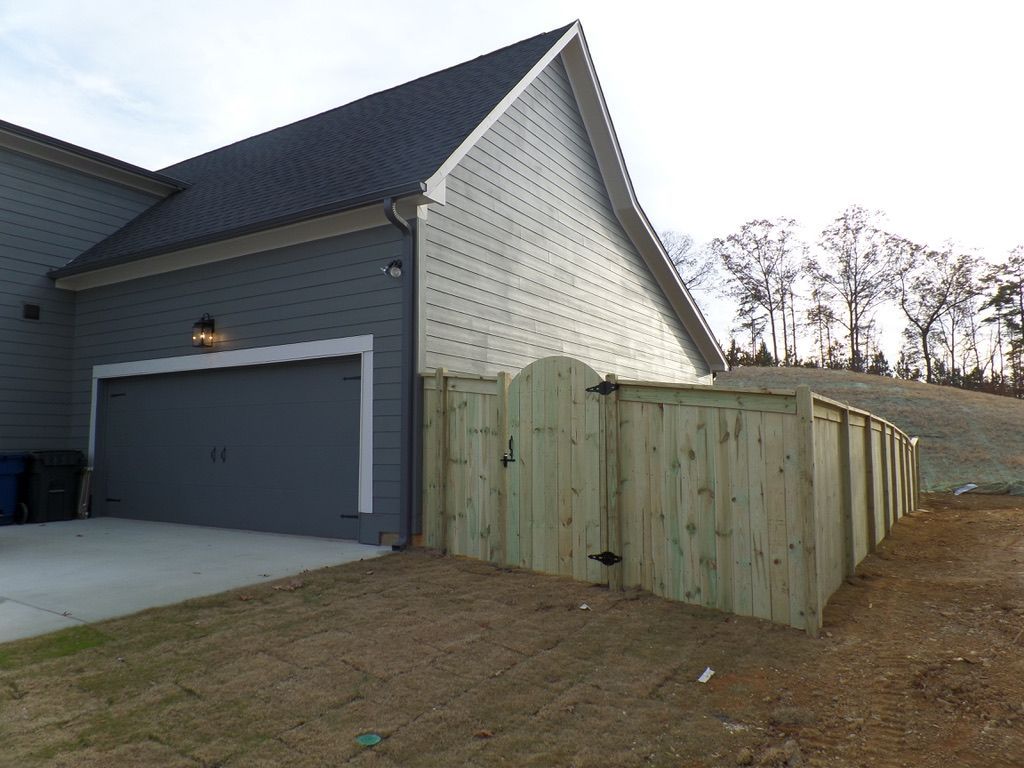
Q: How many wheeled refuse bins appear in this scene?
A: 2